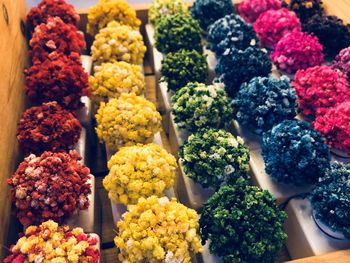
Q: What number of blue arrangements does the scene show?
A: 6